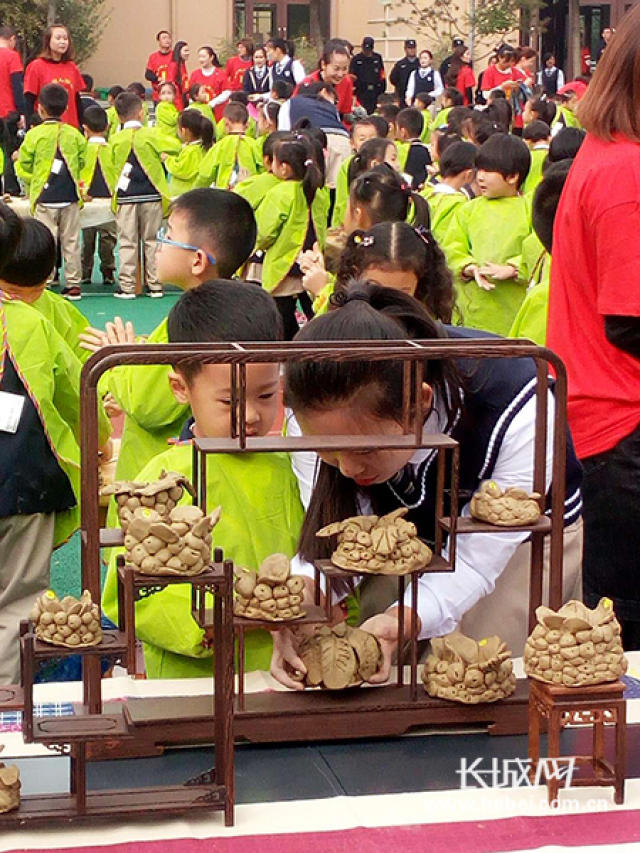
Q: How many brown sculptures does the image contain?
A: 10